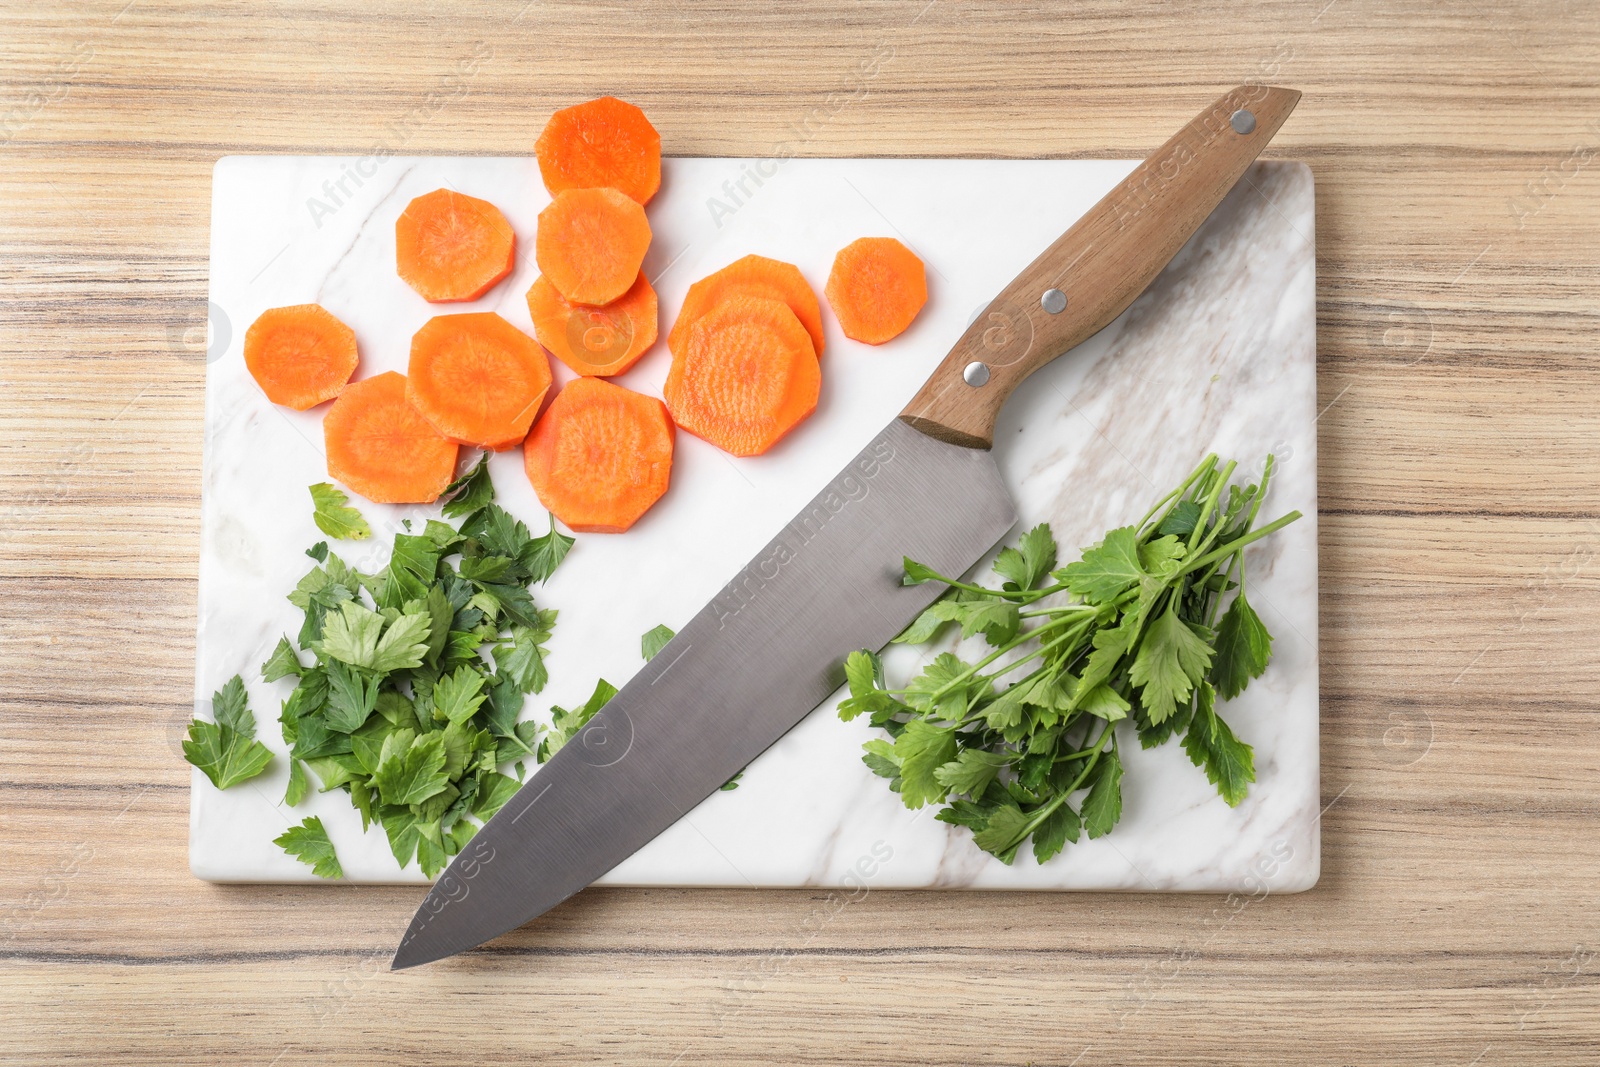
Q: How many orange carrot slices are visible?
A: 11